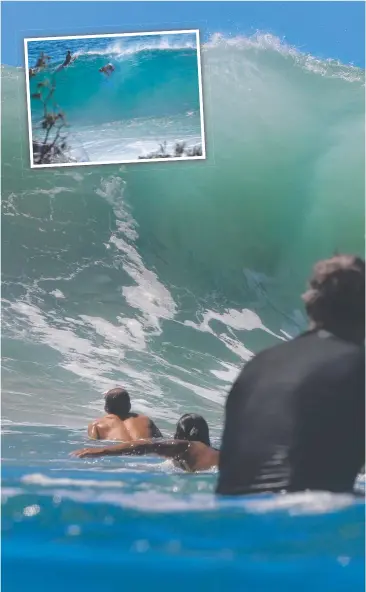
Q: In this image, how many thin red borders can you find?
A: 0